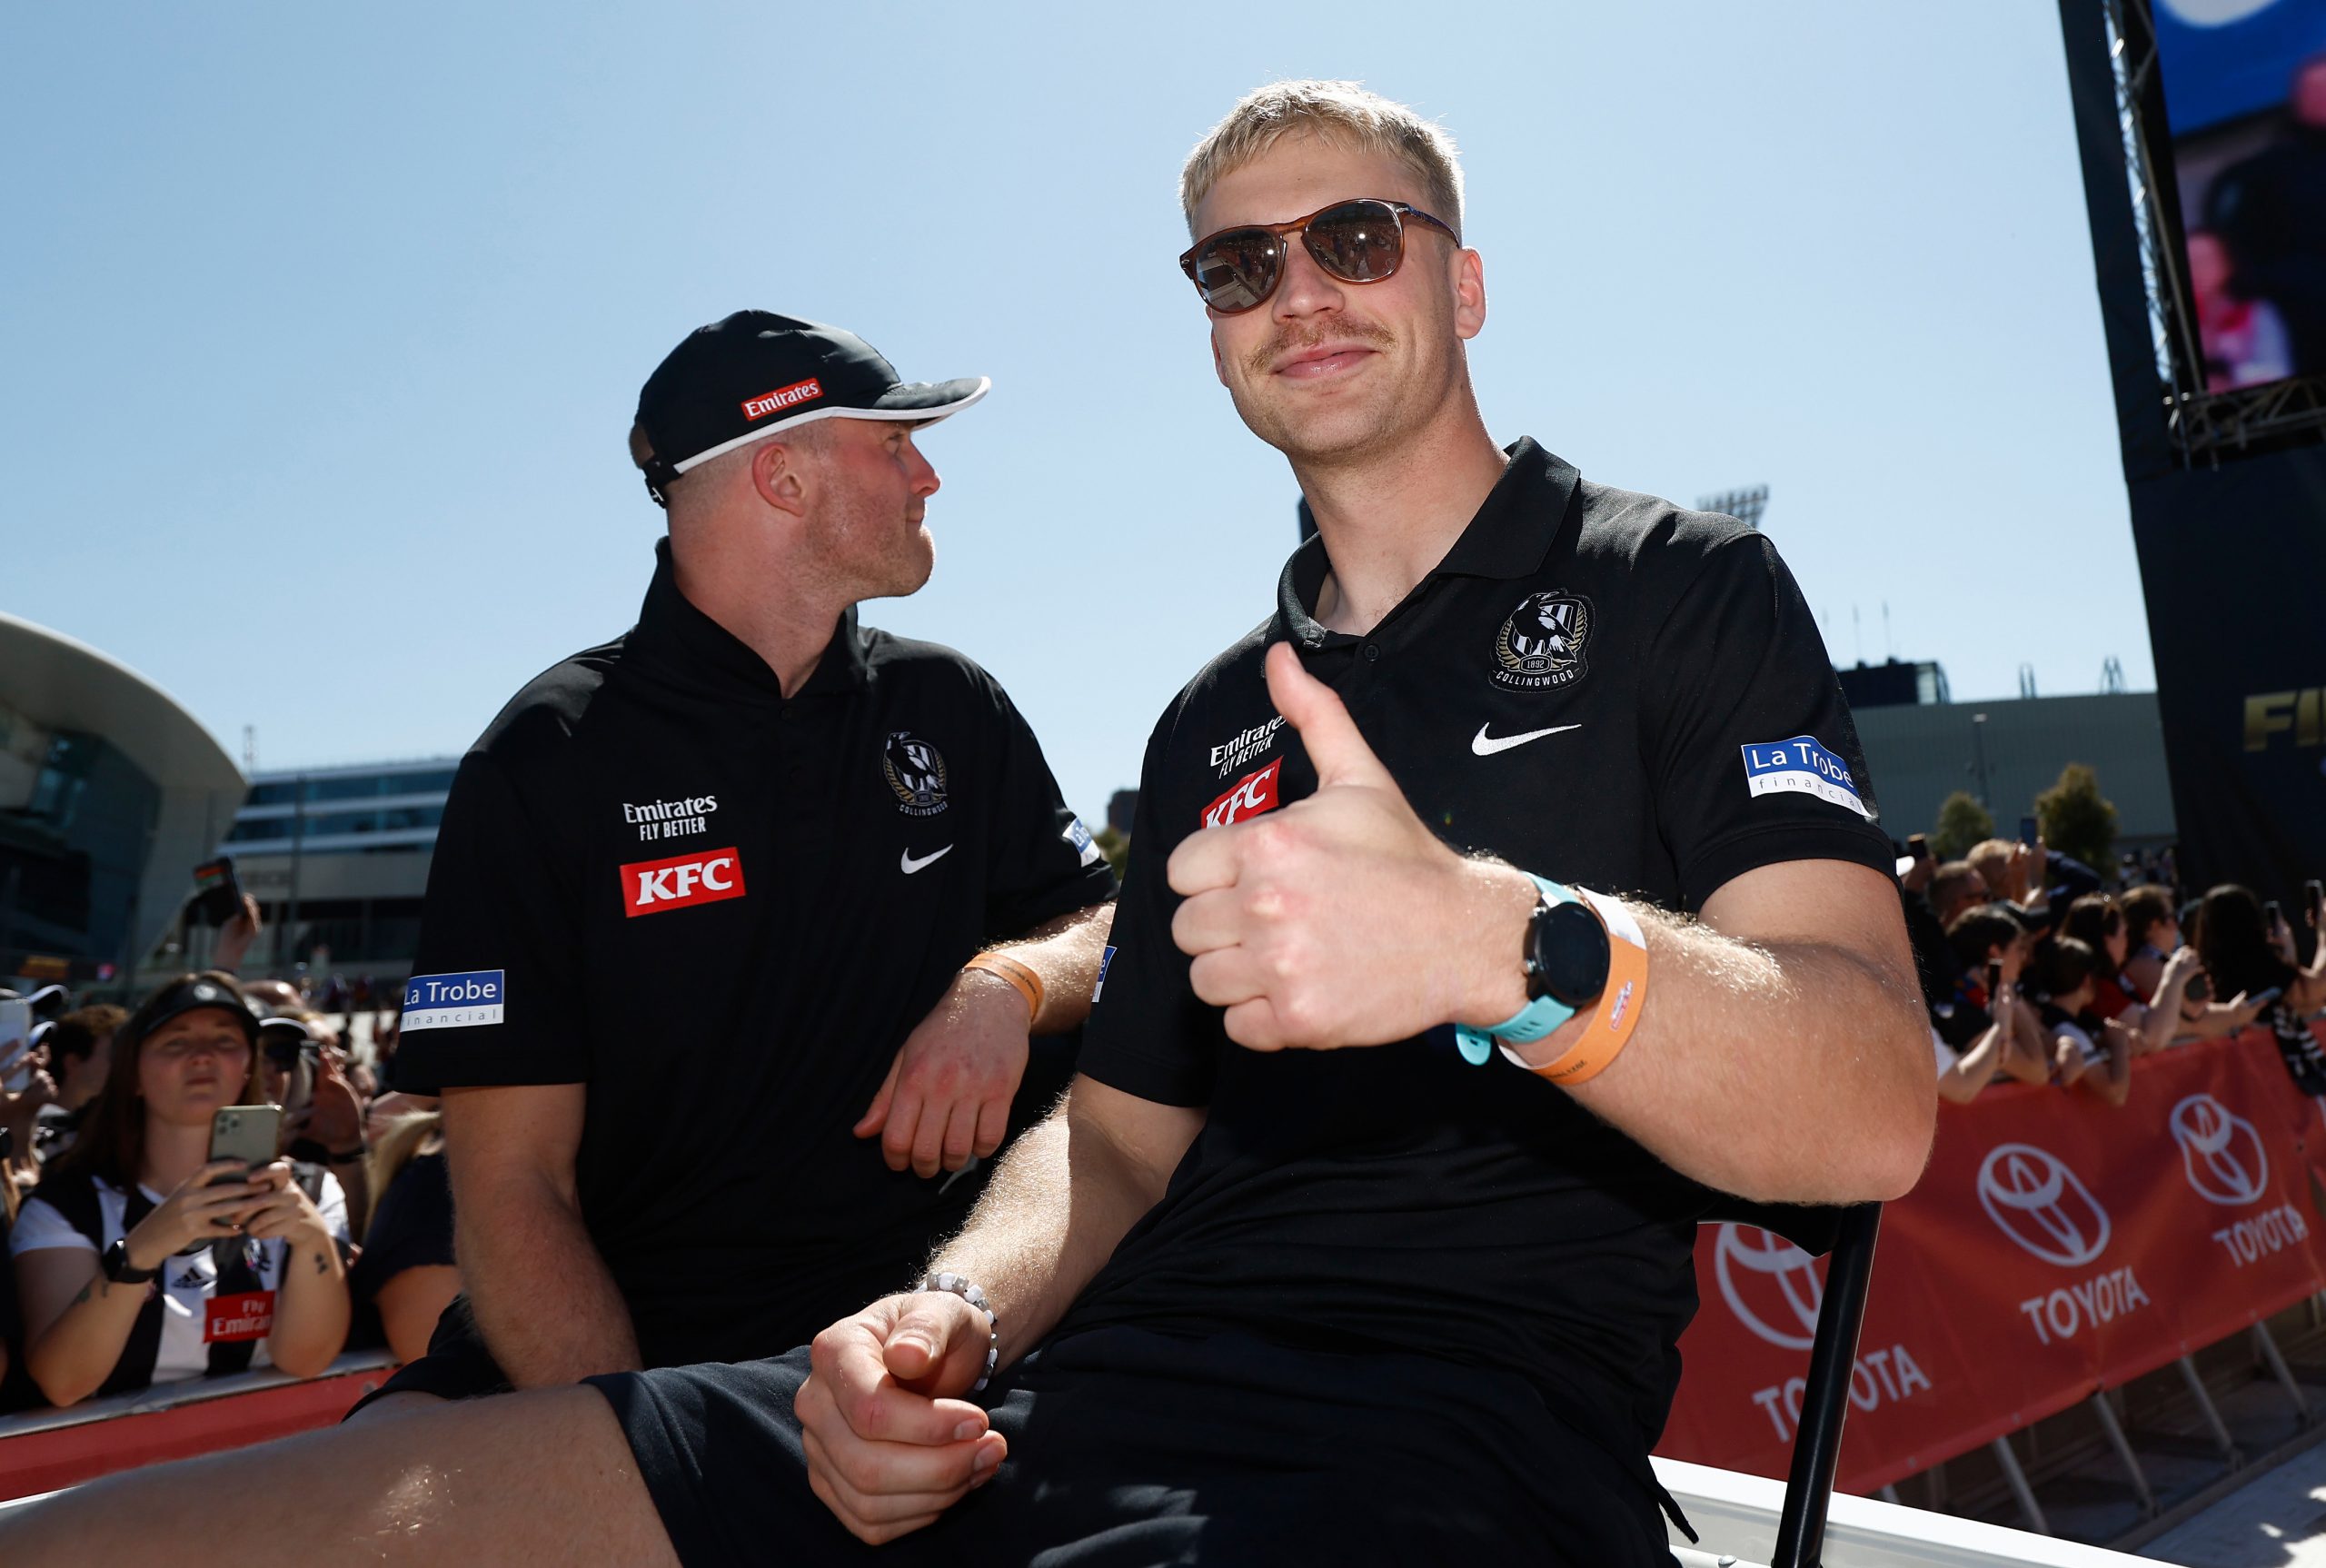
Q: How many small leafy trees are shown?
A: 2